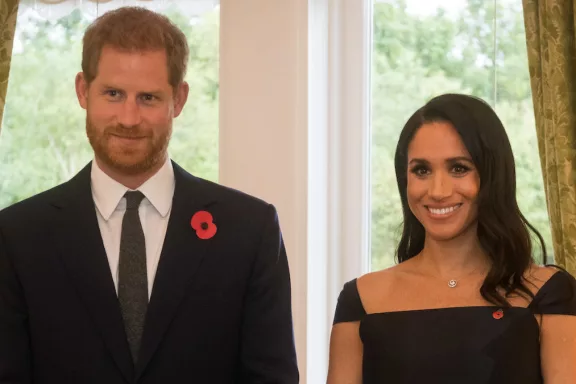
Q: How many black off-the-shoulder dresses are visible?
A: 1